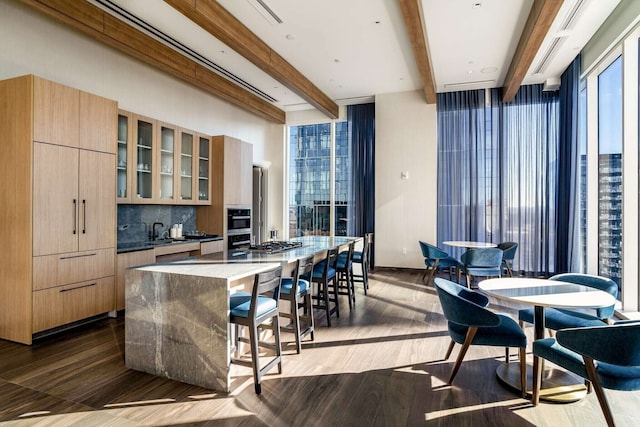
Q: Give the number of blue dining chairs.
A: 6